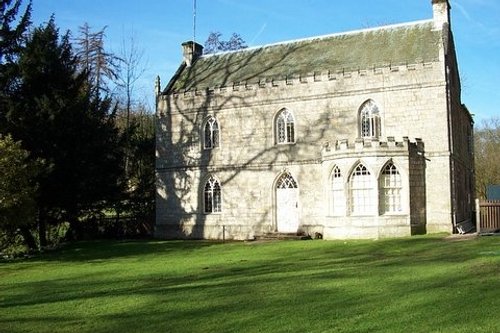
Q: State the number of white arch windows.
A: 7